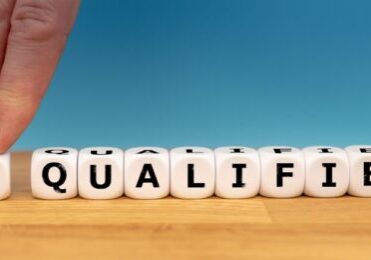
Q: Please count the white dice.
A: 9